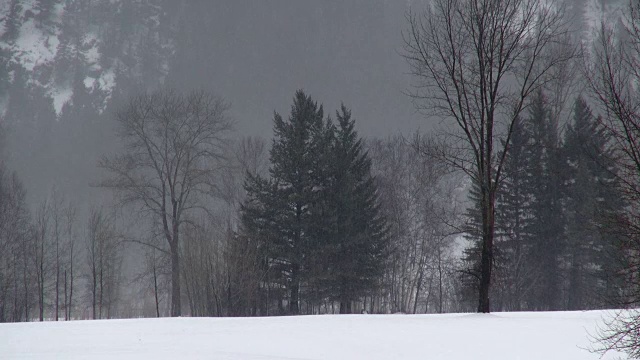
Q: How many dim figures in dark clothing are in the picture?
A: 0